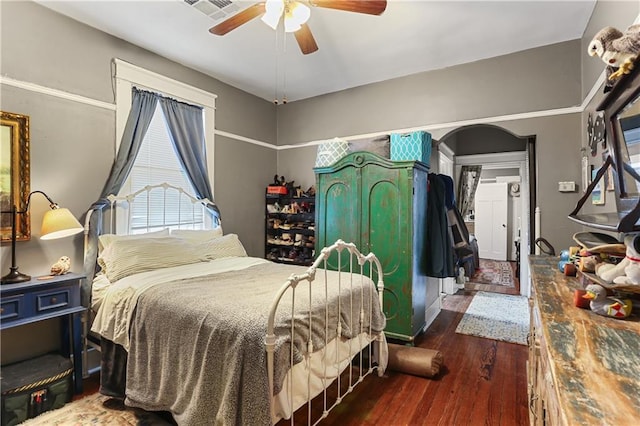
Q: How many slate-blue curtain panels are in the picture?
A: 2